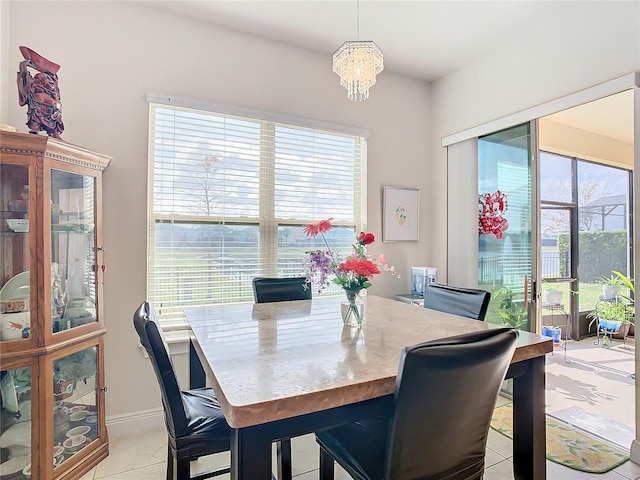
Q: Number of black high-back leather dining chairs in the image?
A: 4